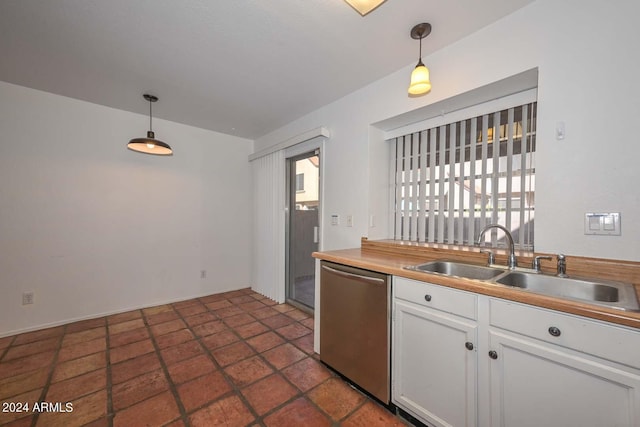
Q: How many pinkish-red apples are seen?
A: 0